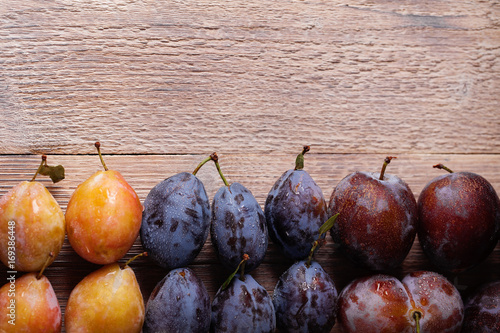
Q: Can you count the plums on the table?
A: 14